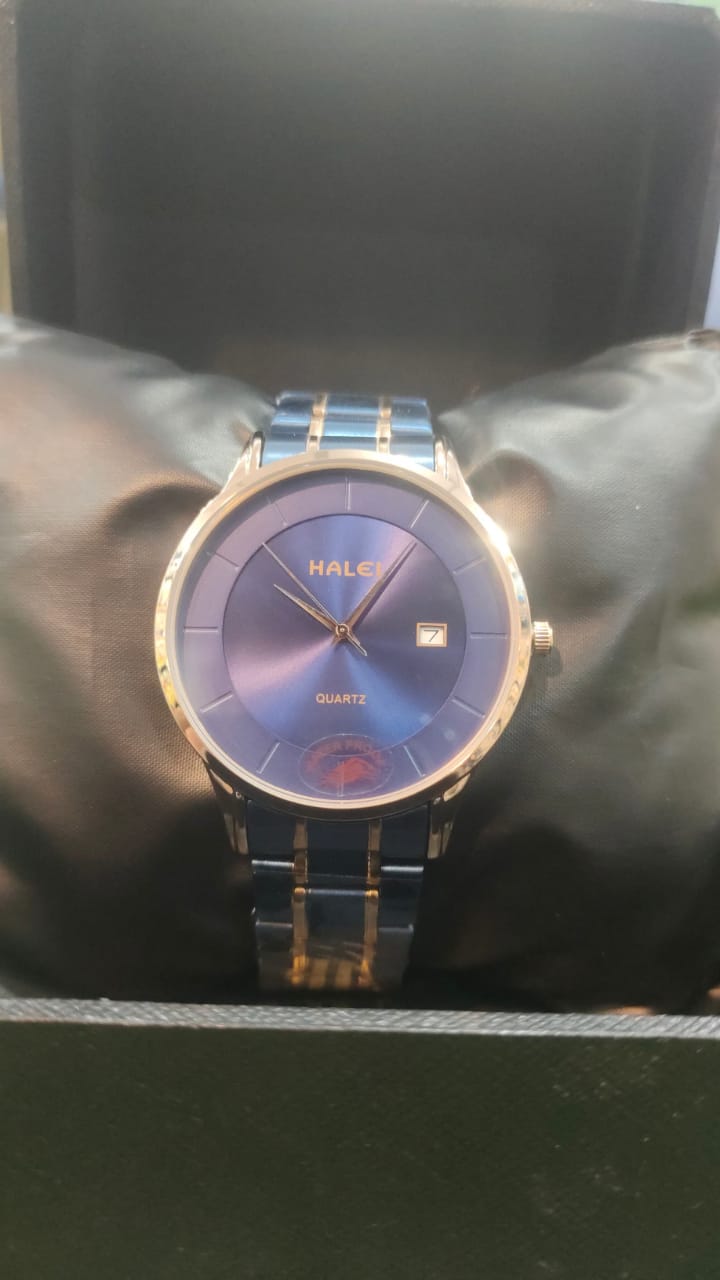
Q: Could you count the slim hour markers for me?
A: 12